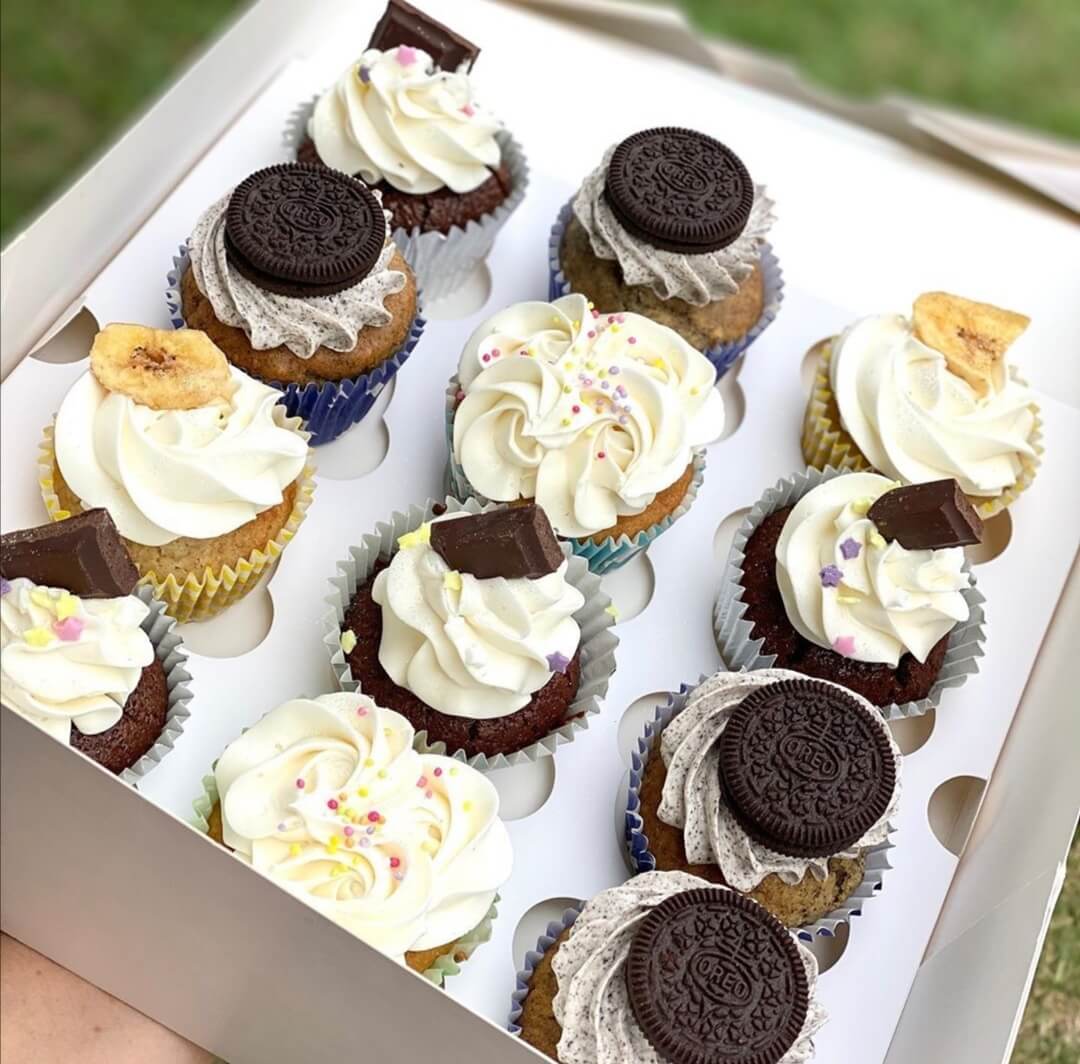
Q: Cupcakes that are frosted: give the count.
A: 12